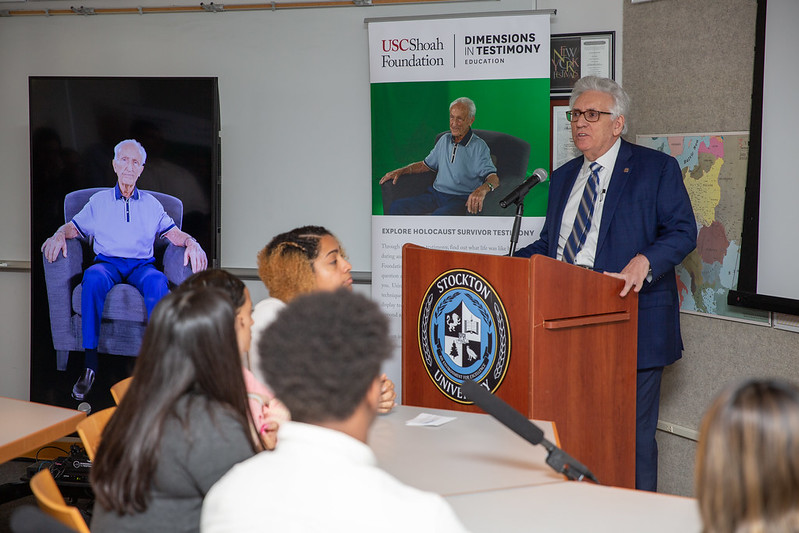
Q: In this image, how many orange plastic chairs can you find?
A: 3